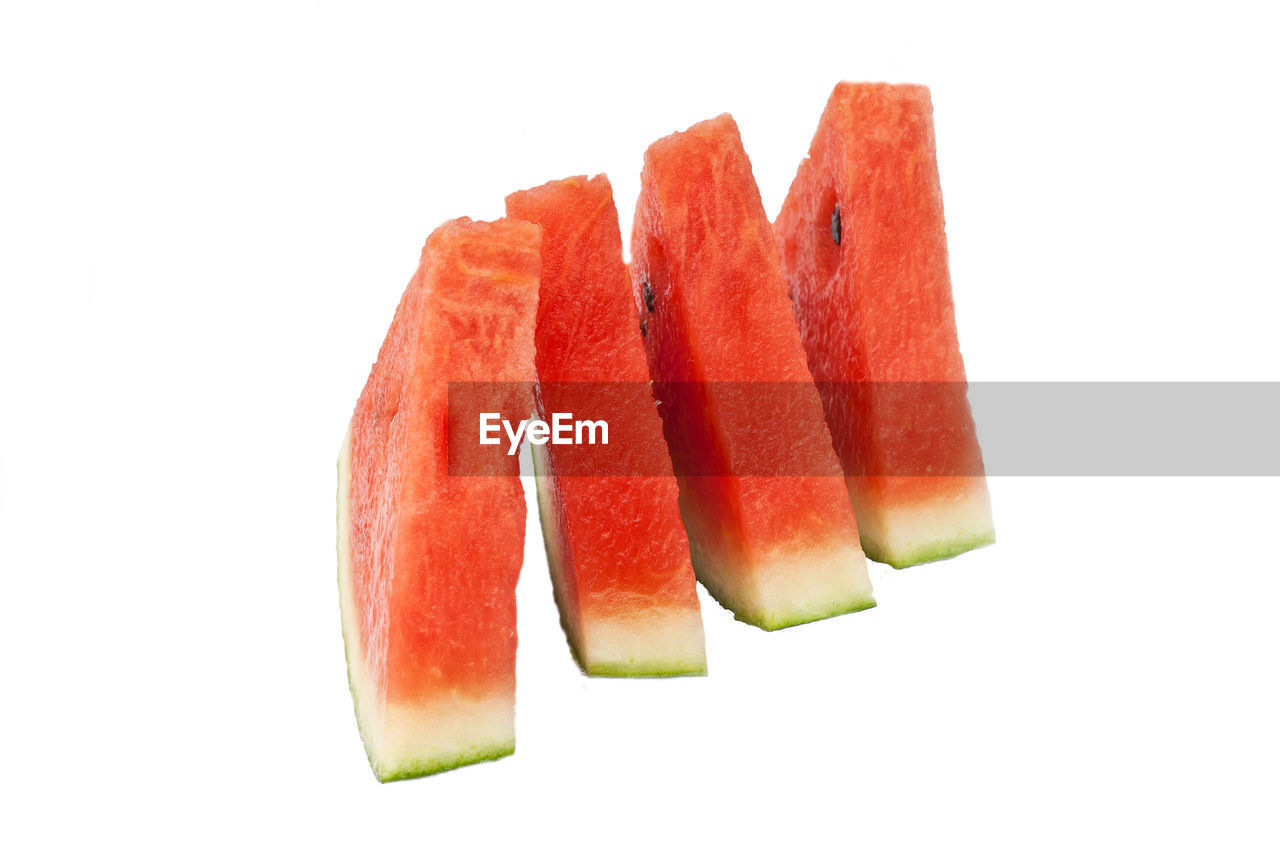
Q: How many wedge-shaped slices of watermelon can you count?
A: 4